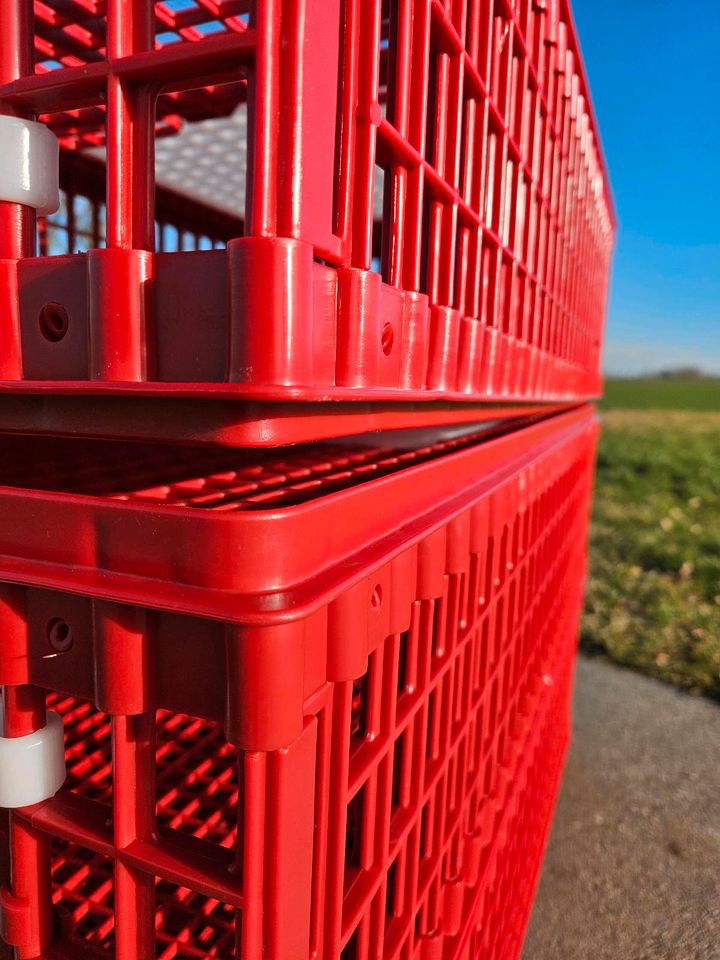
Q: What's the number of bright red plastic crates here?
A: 2